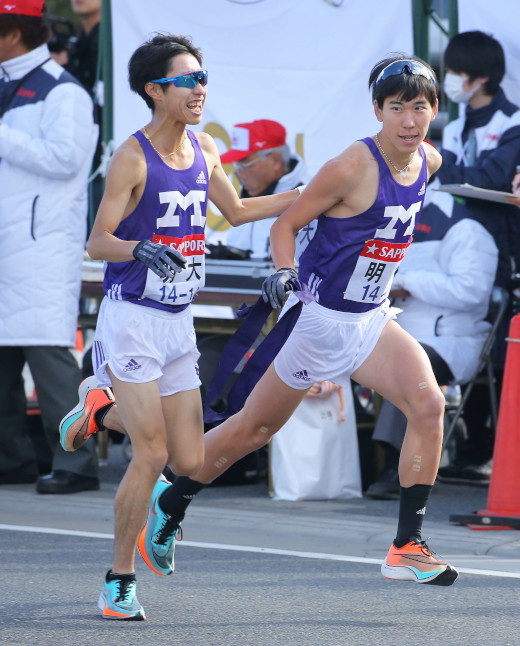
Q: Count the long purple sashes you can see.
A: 1